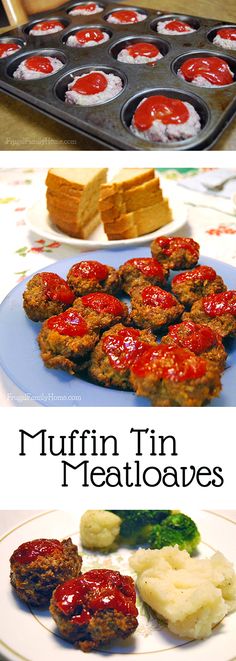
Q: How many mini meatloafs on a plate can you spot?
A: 14